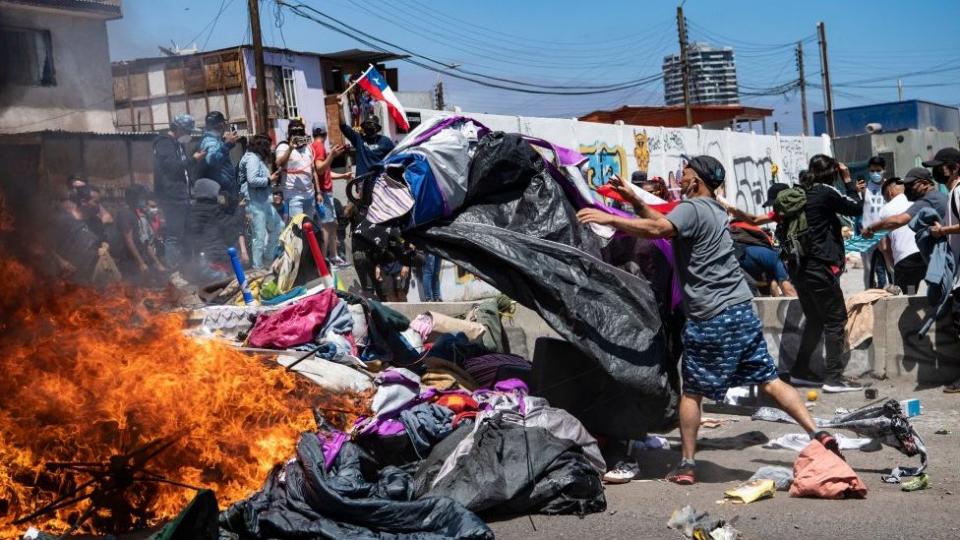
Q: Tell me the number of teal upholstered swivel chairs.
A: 0